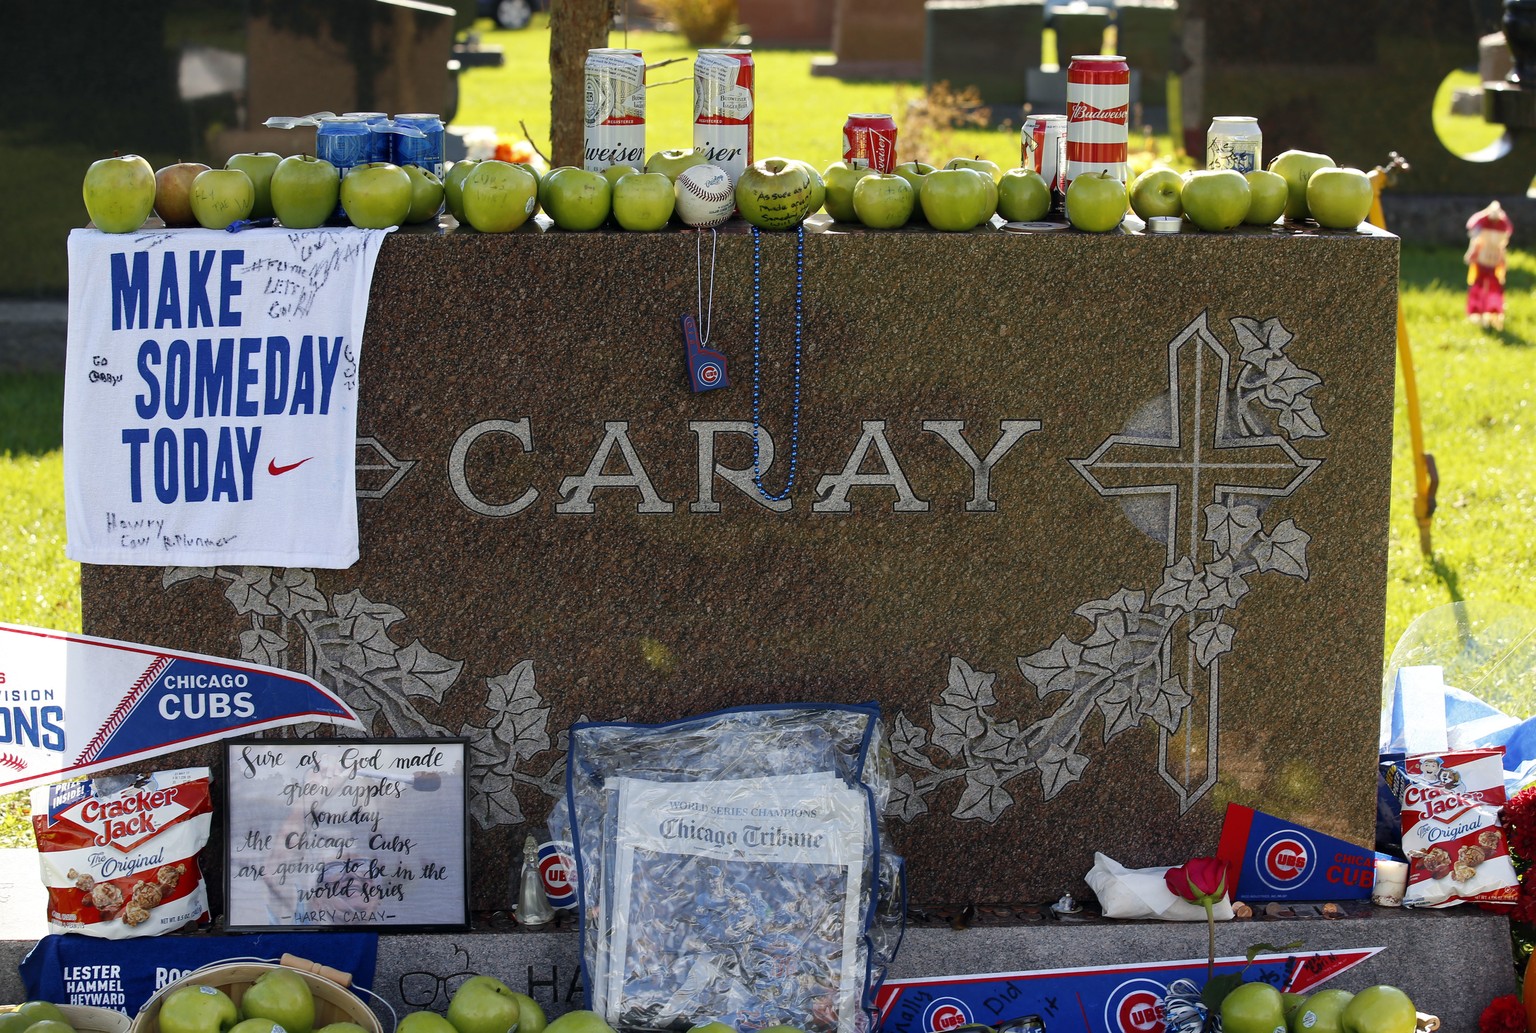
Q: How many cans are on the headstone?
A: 9